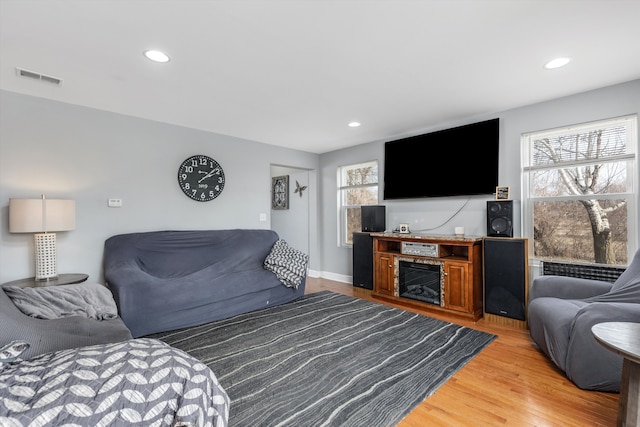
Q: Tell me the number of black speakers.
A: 4